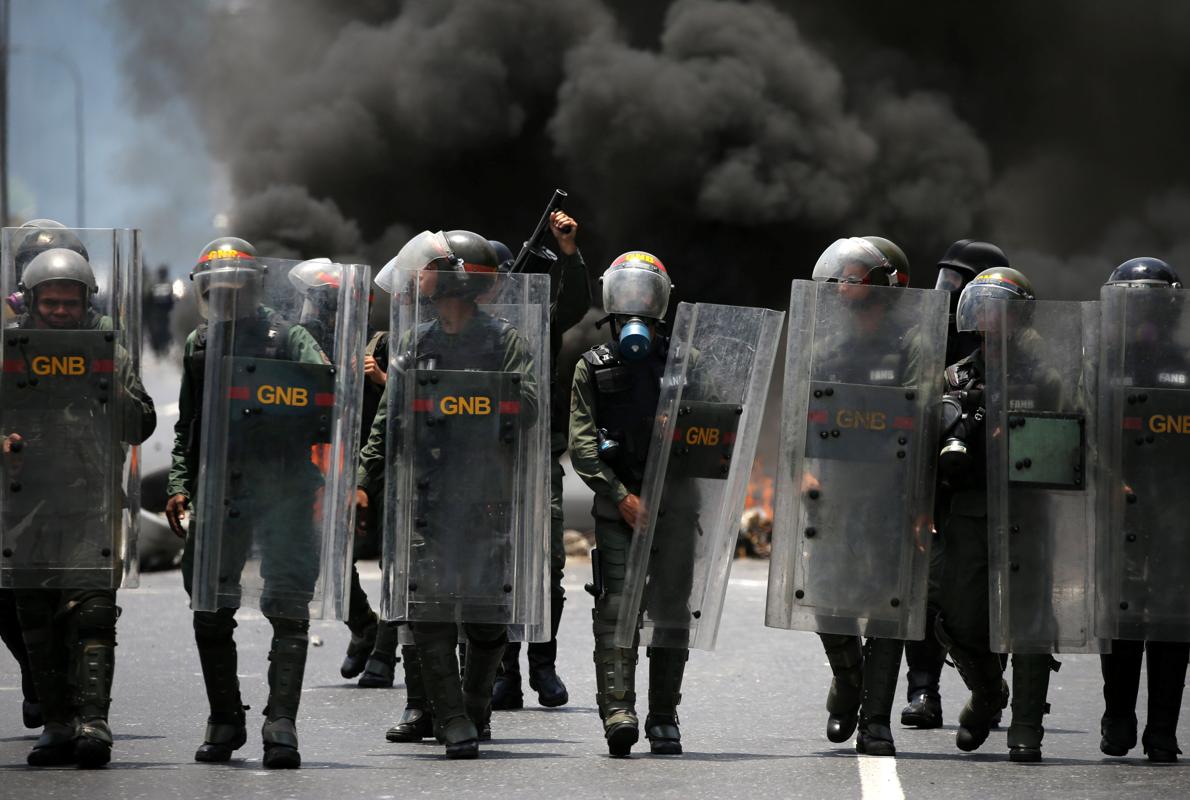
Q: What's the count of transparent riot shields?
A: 7